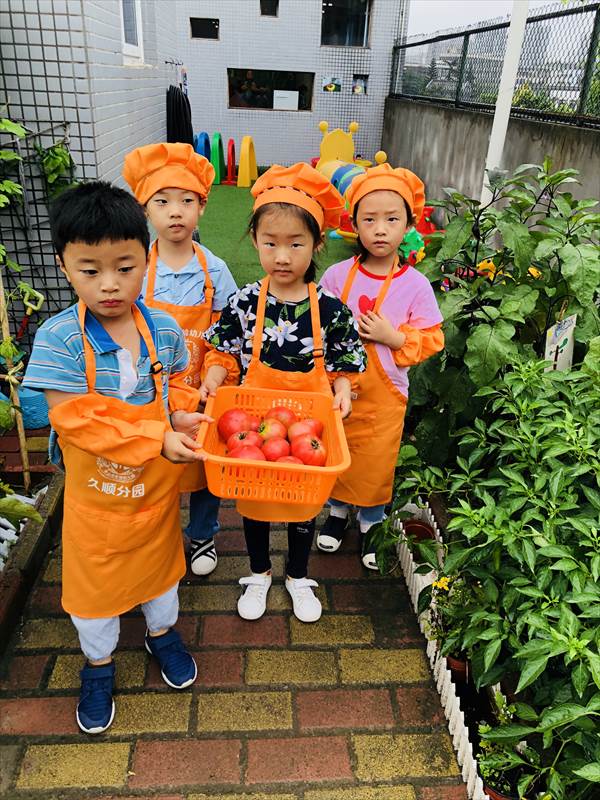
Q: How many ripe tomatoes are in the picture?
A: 11